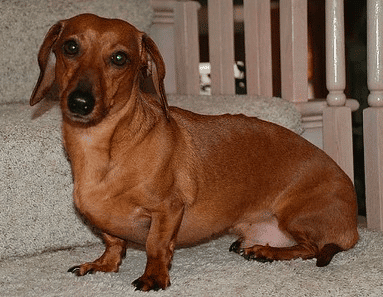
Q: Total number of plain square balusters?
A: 4